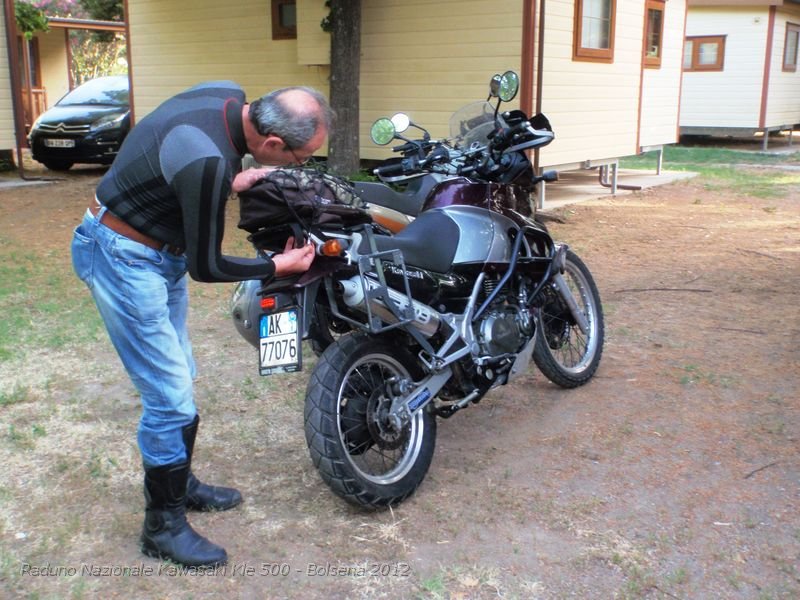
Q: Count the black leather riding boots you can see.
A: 2